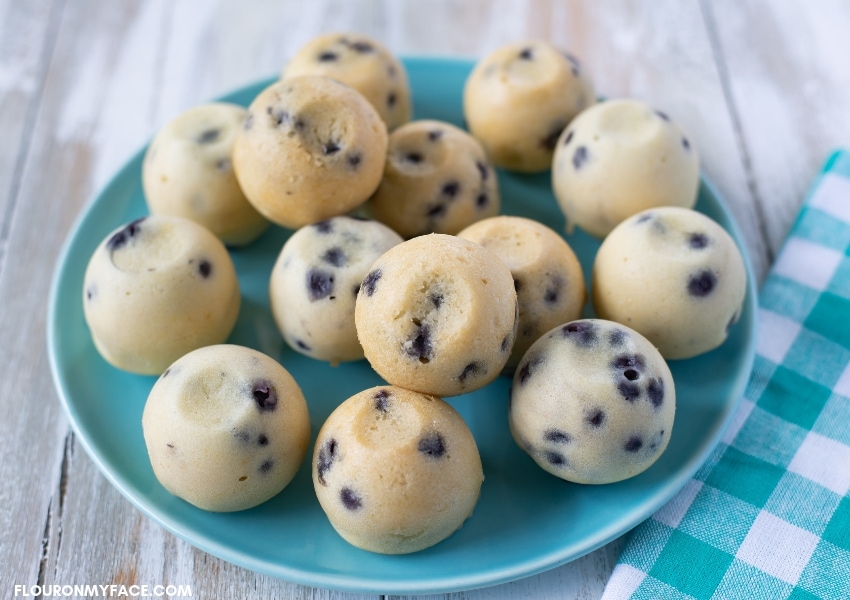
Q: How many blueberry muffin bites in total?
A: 14